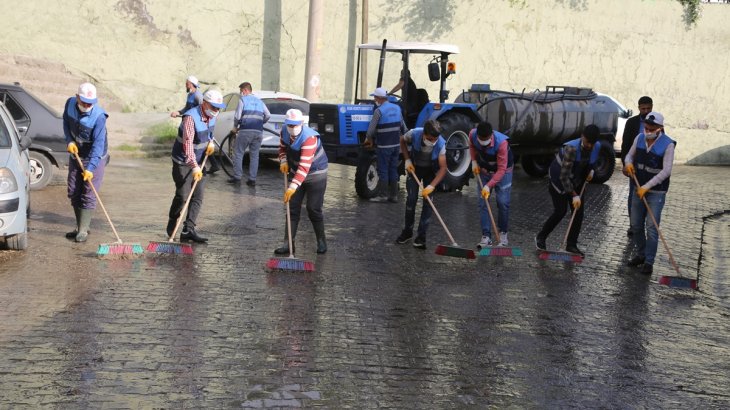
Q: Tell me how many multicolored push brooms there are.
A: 7